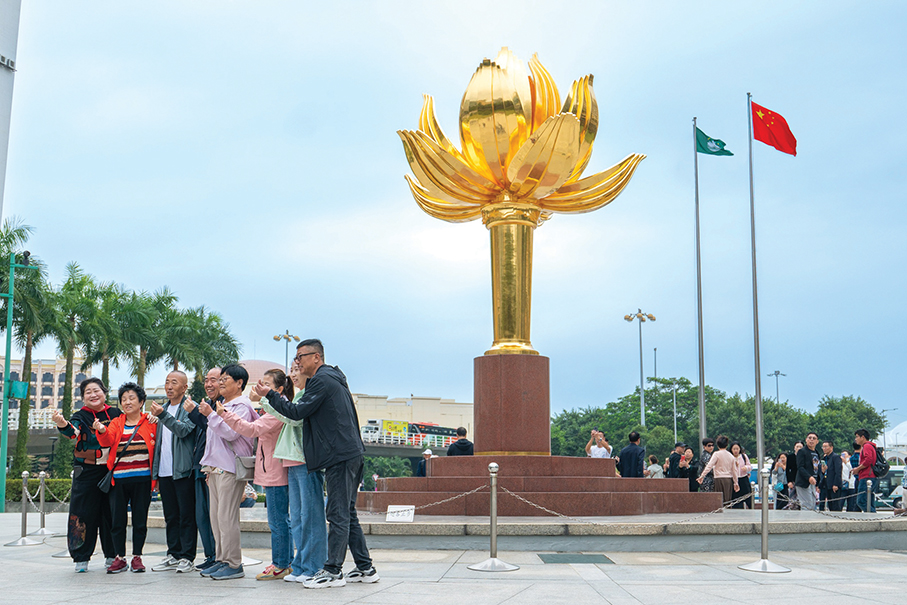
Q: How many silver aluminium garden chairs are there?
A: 0